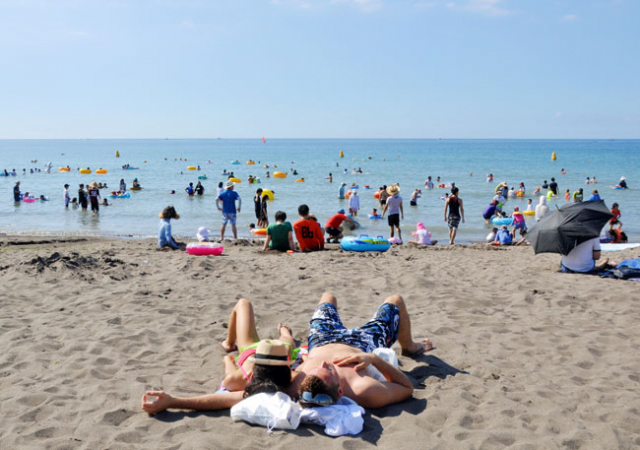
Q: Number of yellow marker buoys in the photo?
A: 3